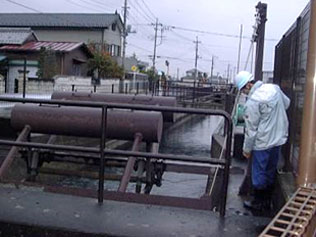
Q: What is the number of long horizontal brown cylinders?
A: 2